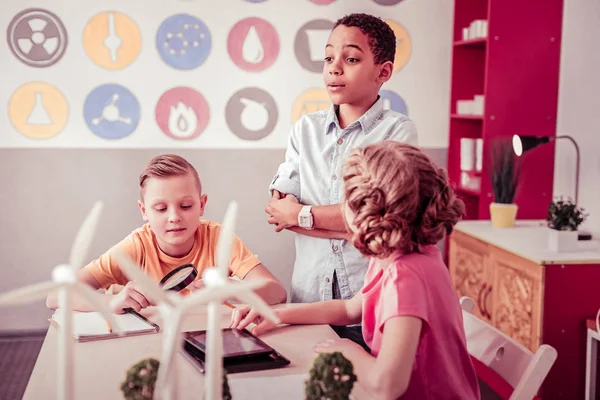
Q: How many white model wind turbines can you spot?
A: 3